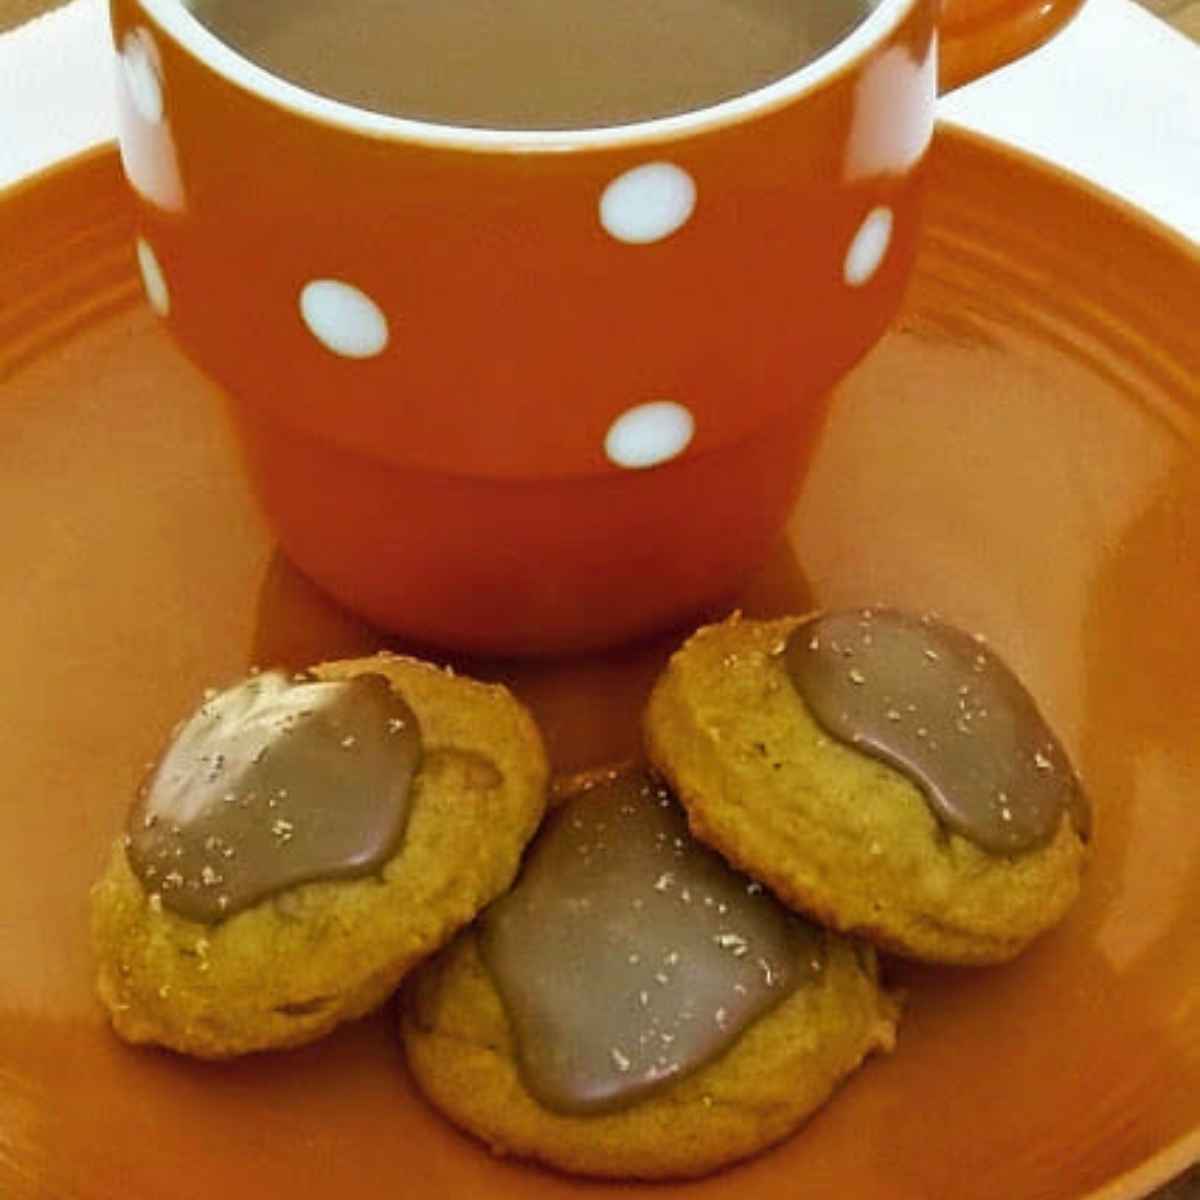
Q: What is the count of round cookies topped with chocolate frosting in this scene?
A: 3